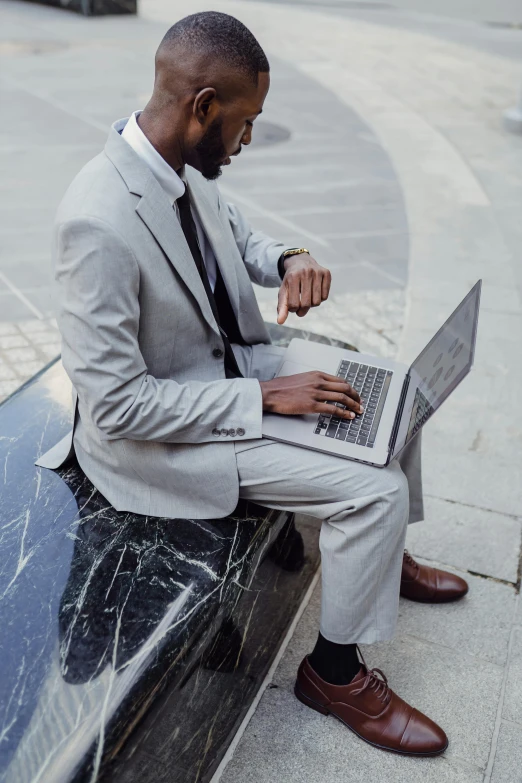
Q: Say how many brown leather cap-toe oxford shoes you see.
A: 2